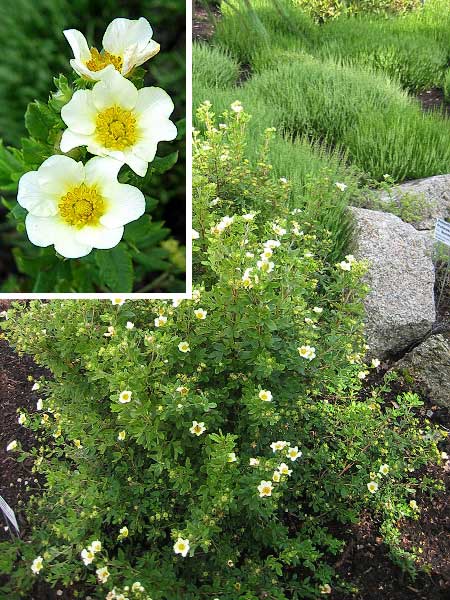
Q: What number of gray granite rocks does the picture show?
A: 3